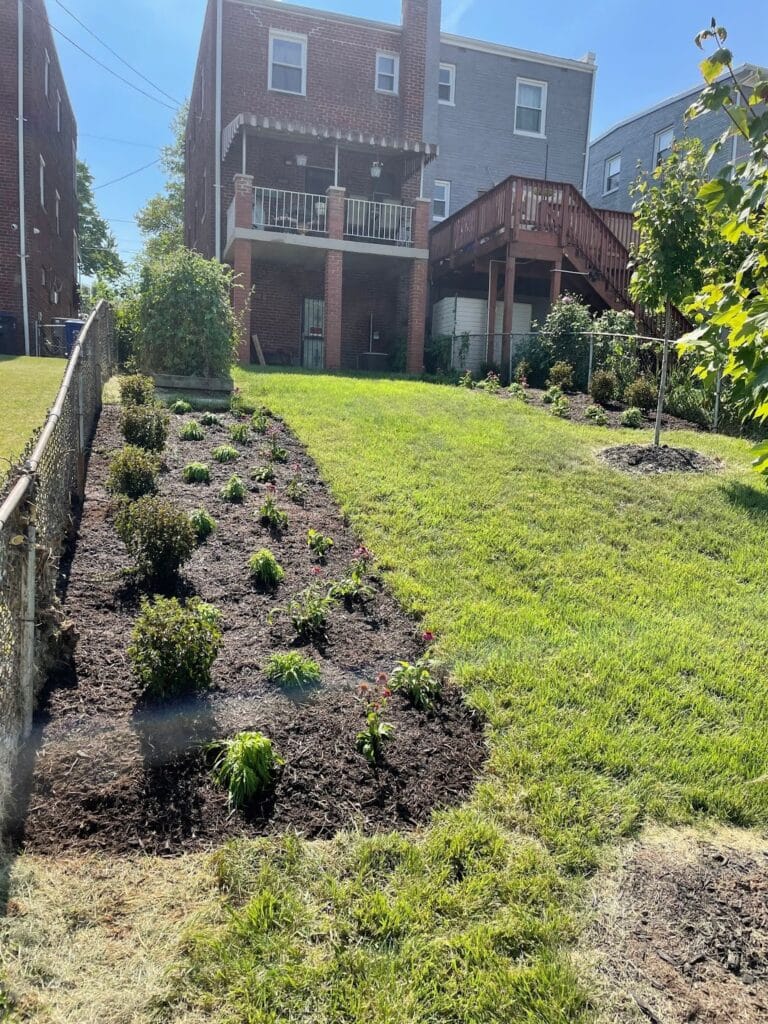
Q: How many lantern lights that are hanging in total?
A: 2